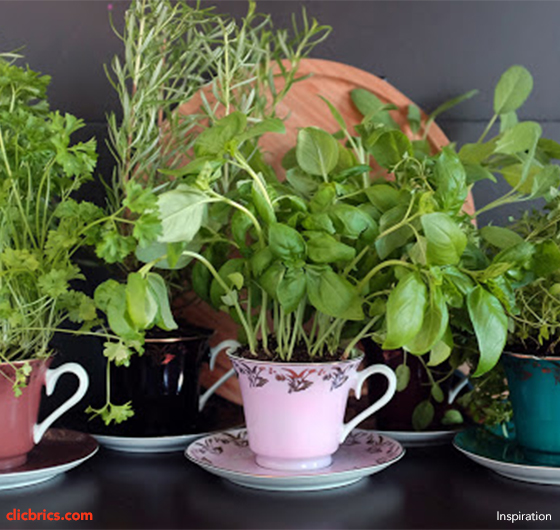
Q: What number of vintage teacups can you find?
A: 5